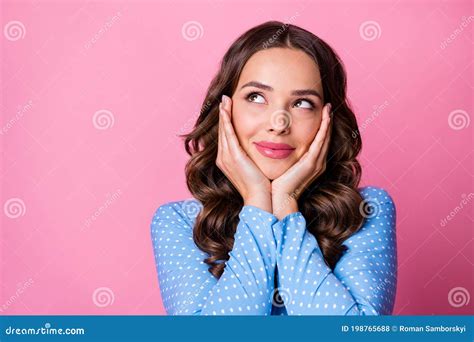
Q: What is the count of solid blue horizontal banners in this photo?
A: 1